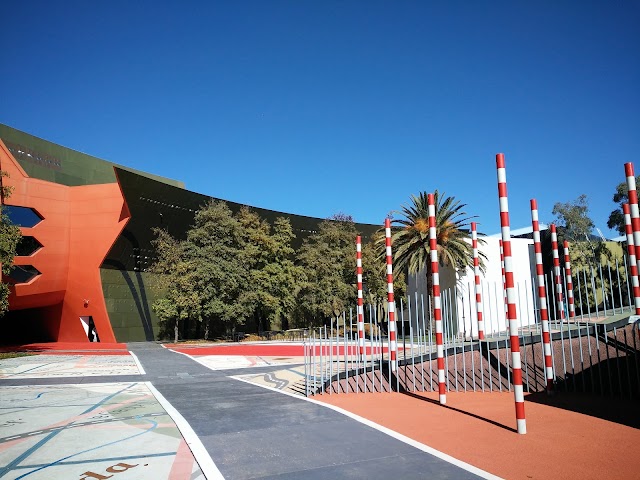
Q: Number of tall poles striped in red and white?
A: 11